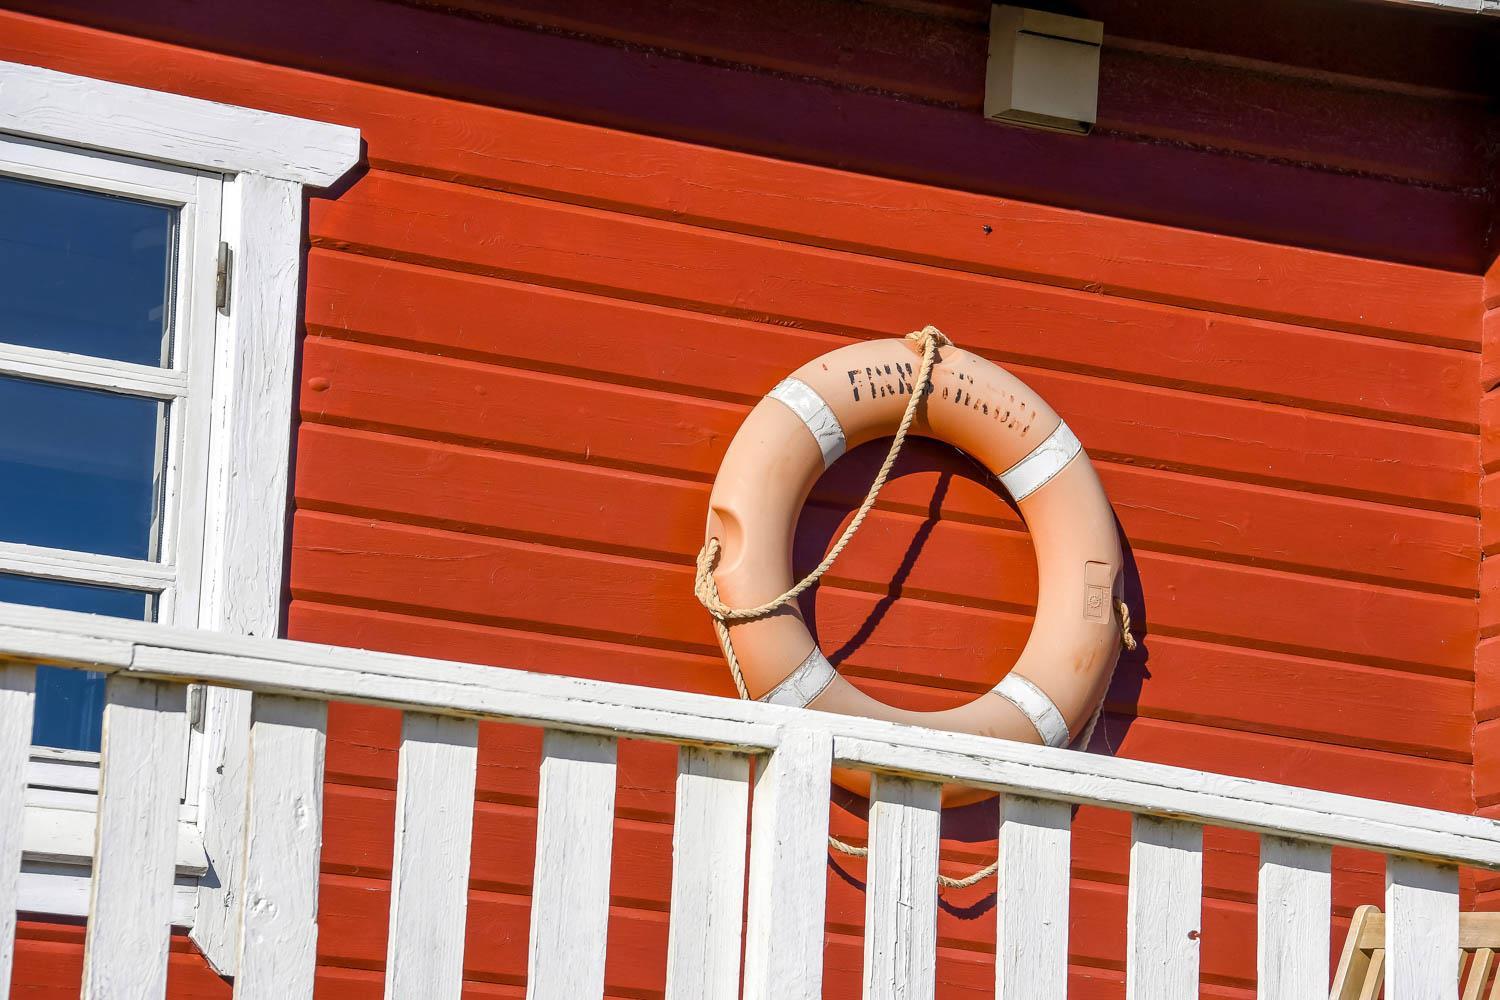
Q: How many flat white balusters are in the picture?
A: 11